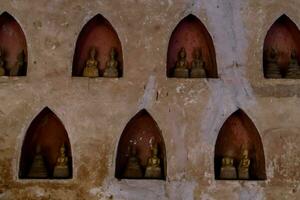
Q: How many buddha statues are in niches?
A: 14